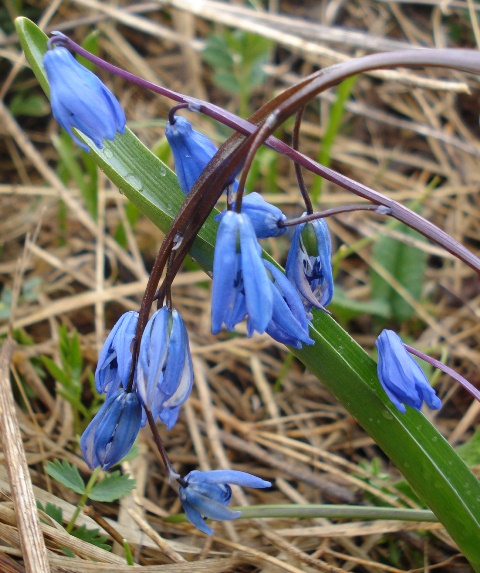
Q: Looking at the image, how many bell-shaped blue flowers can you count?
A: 11